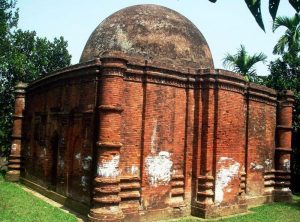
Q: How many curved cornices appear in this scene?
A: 2